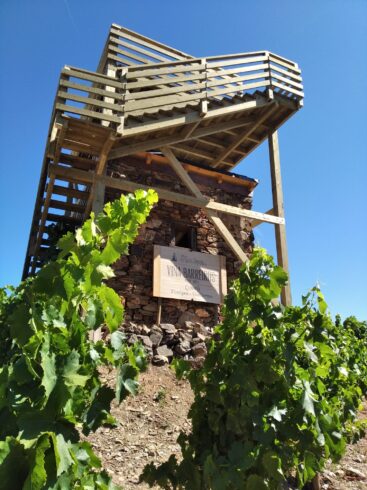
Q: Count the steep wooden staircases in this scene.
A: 1